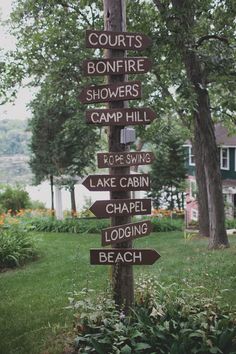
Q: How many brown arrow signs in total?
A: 9